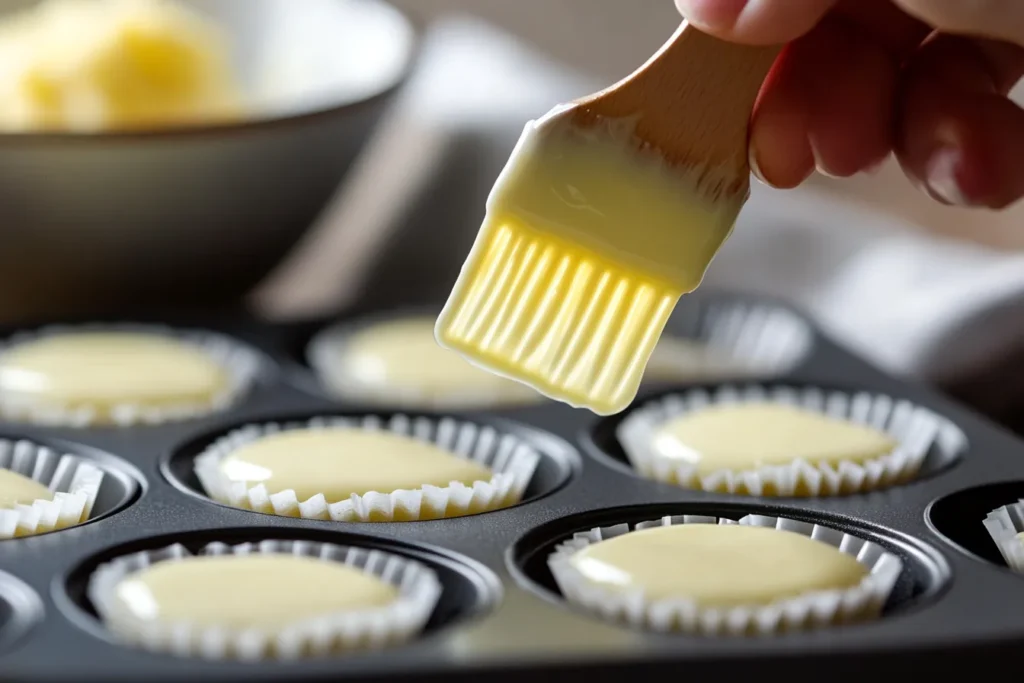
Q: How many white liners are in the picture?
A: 9